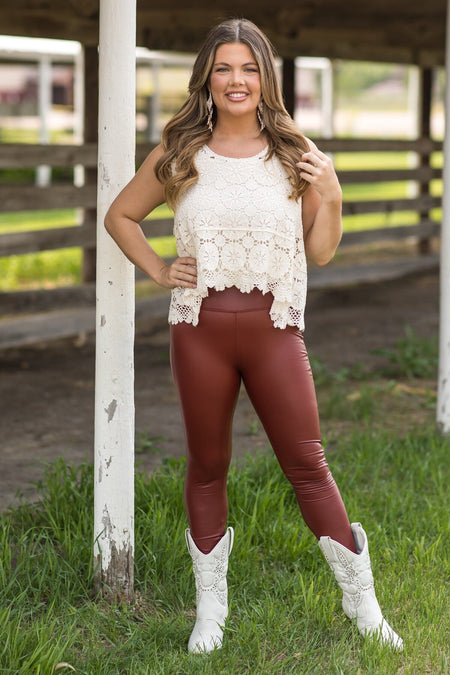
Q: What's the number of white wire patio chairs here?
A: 0